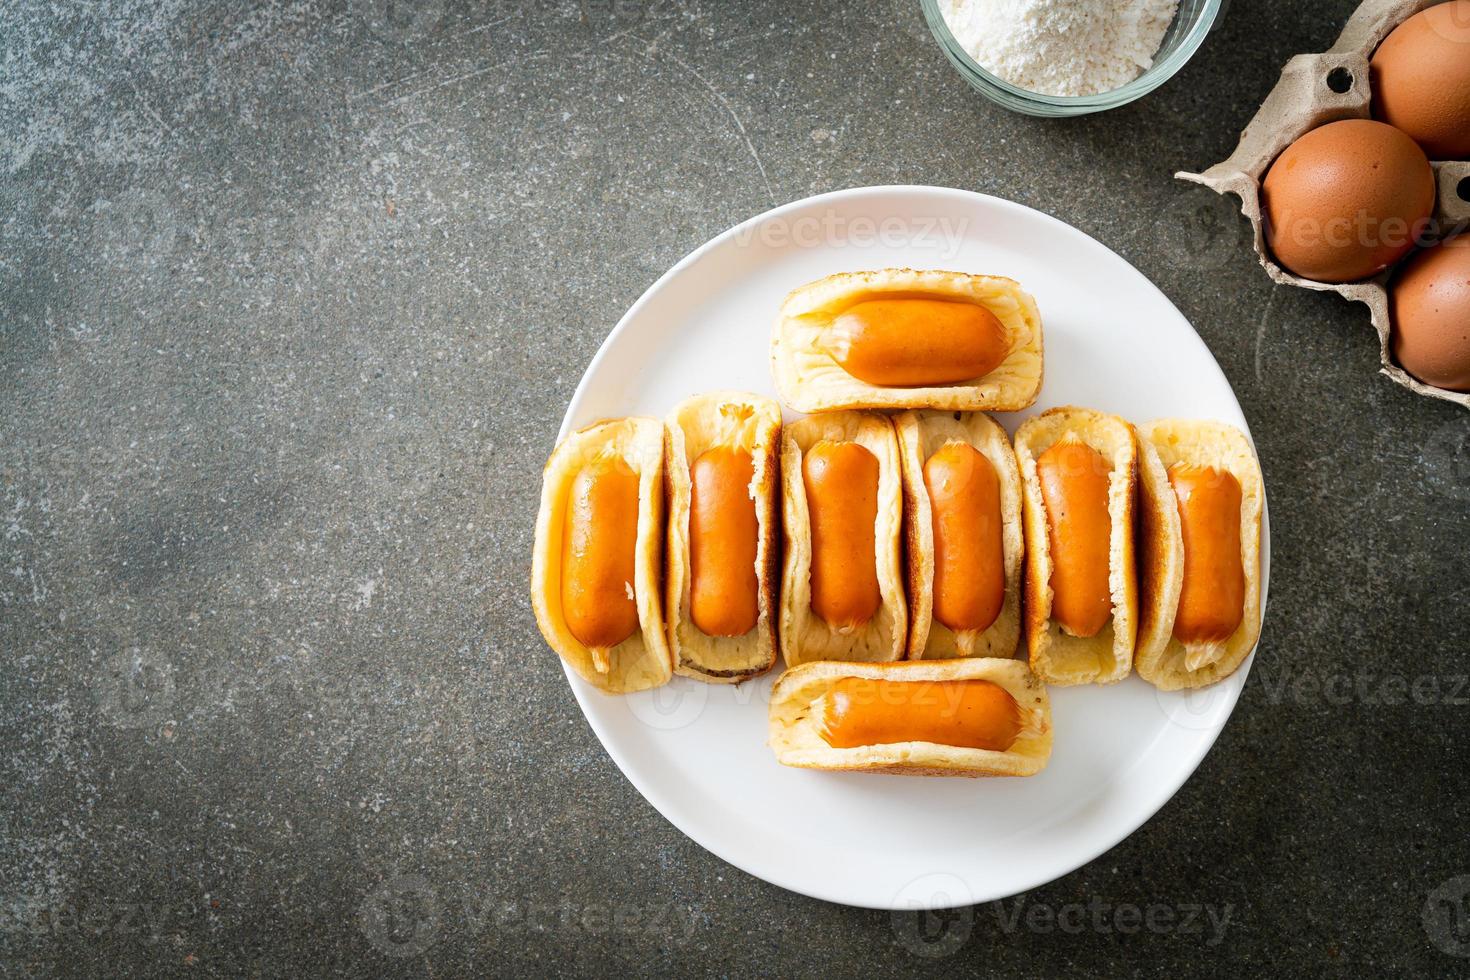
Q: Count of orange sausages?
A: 8